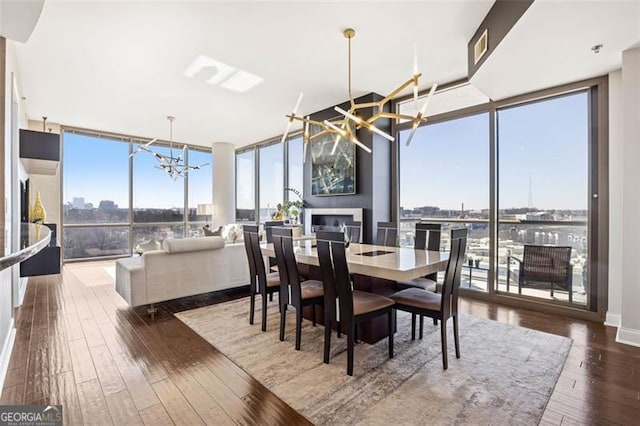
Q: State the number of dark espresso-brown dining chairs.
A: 8